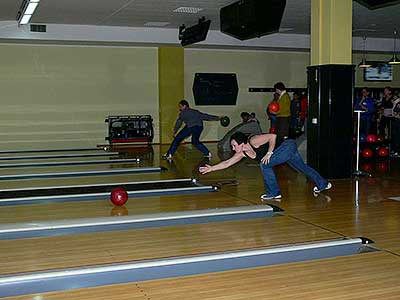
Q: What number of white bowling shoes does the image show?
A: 4